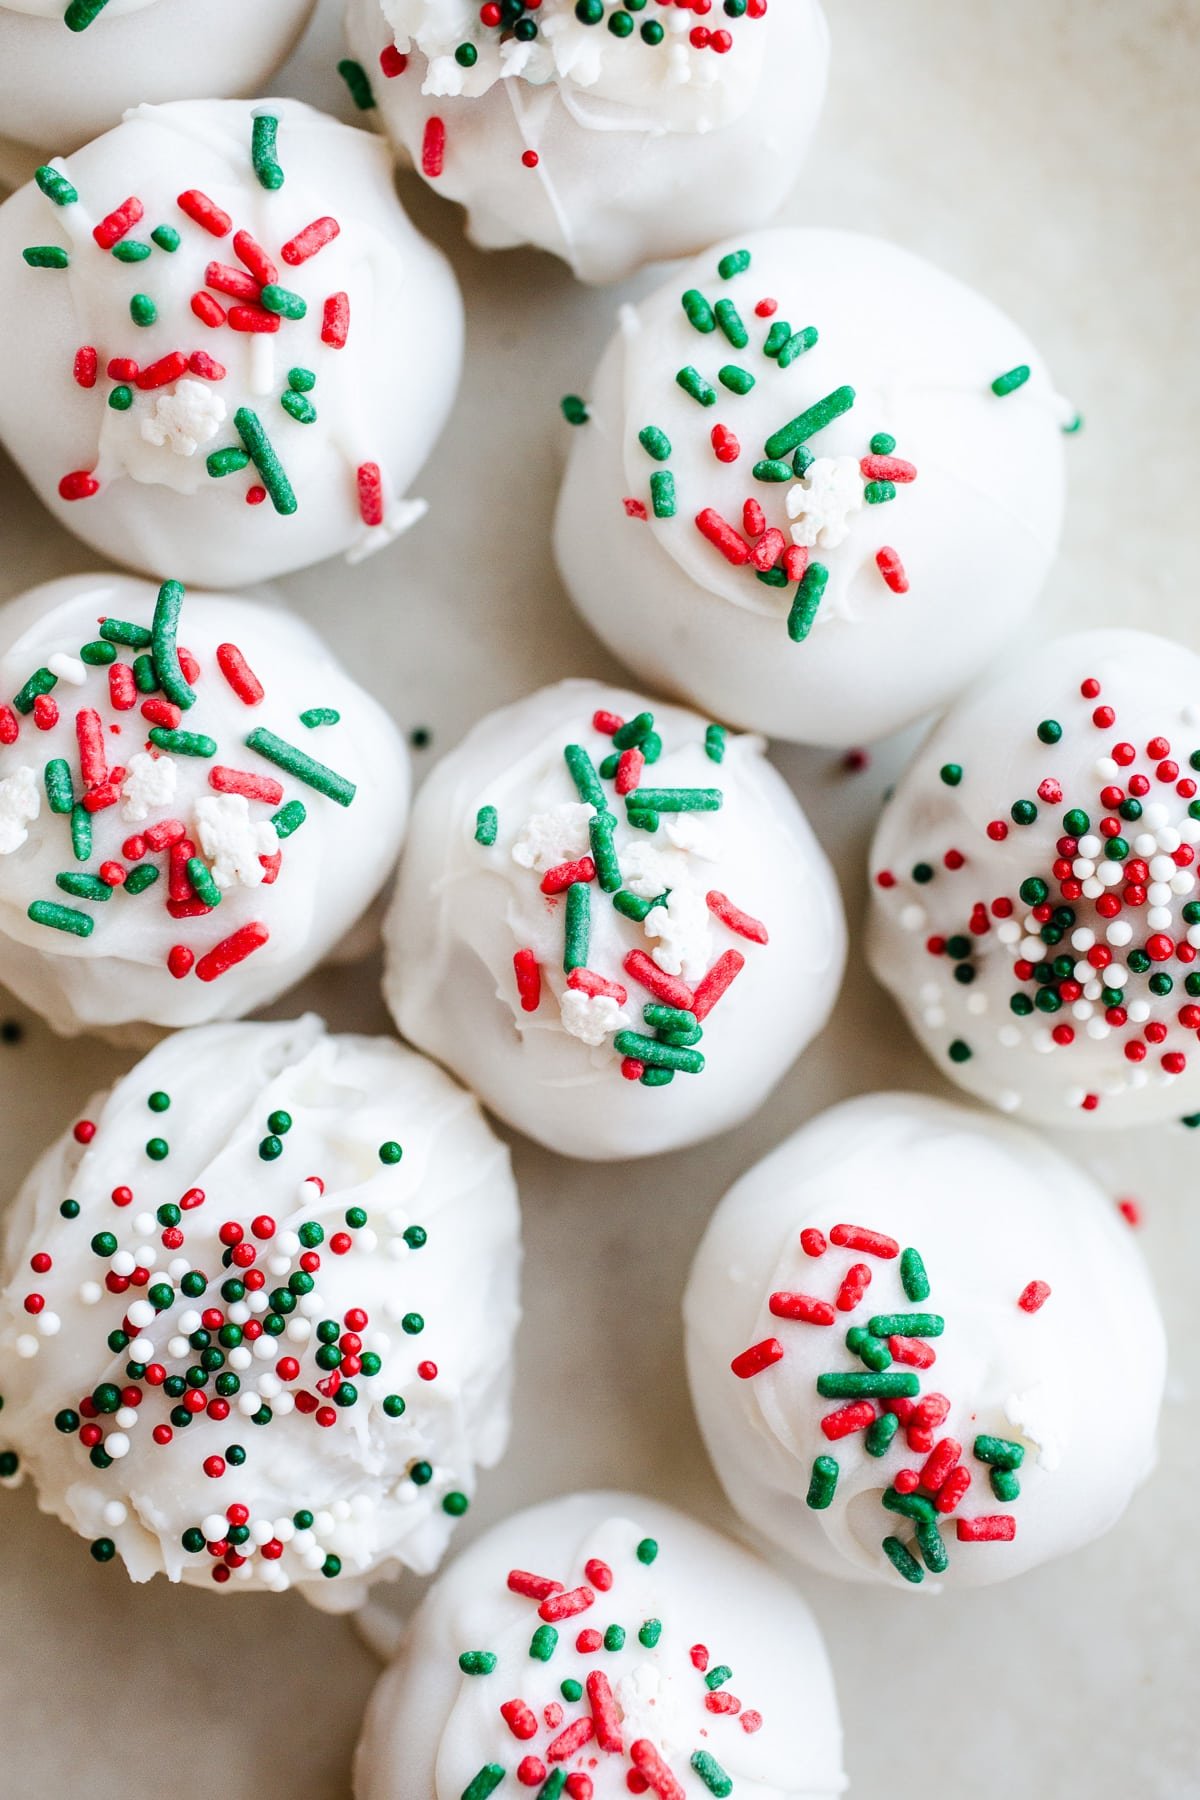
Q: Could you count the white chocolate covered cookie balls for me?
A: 10